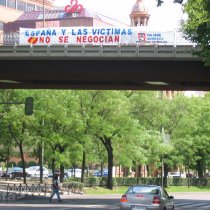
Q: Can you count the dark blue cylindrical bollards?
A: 0